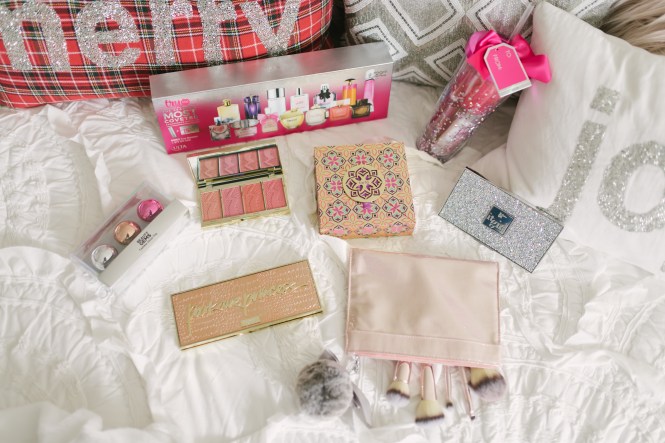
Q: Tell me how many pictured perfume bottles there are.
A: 14